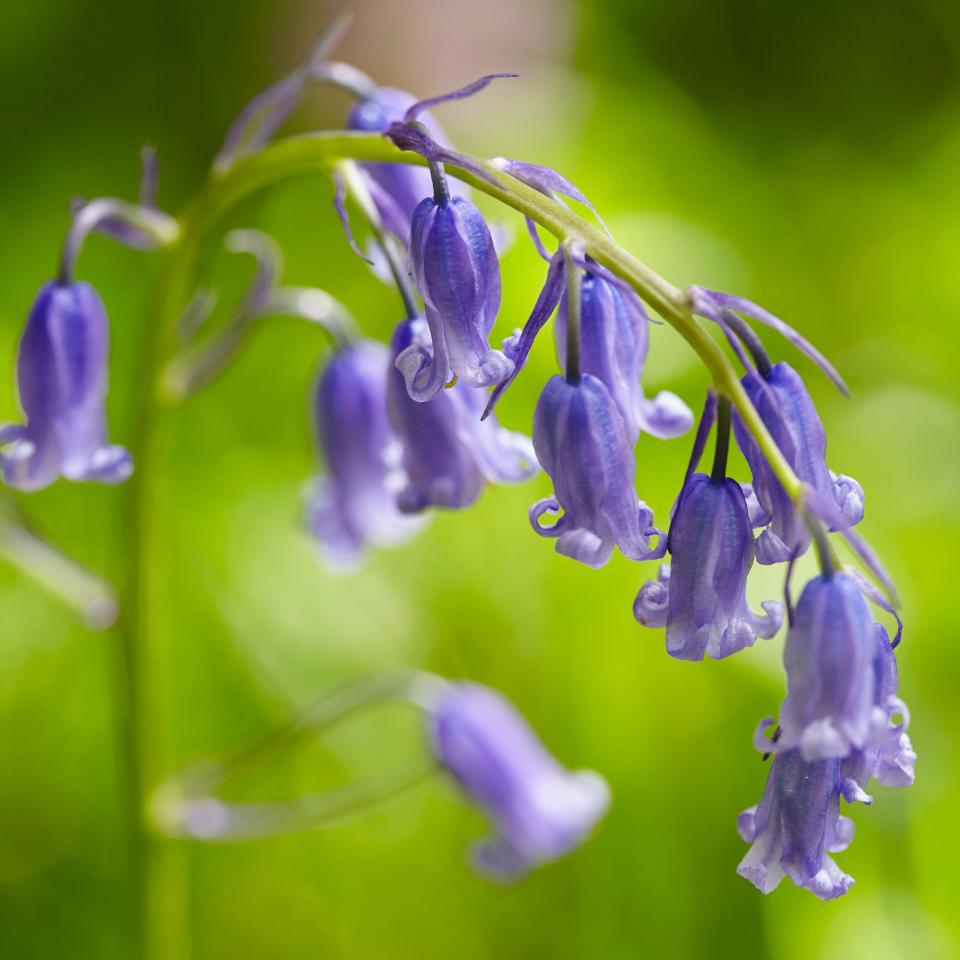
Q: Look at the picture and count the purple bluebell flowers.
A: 13